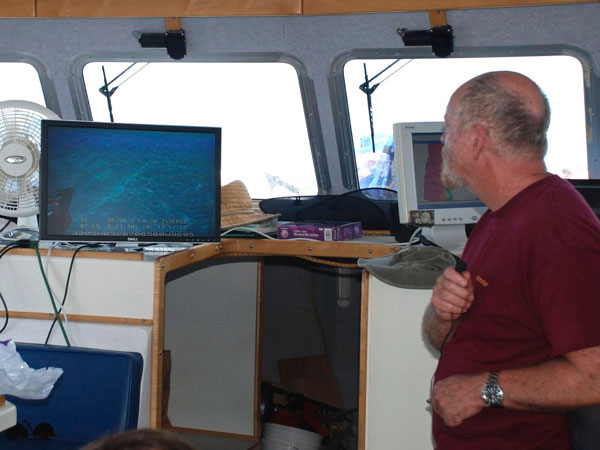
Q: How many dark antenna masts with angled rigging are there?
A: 2